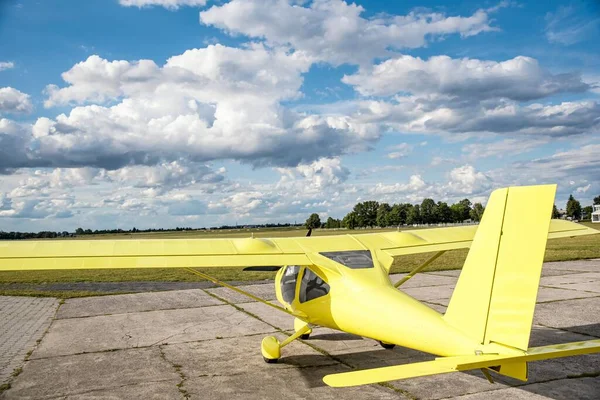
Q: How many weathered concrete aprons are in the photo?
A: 1